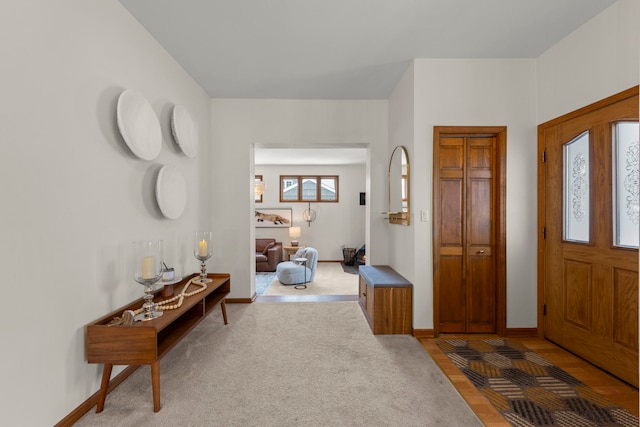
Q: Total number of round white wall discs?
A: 3